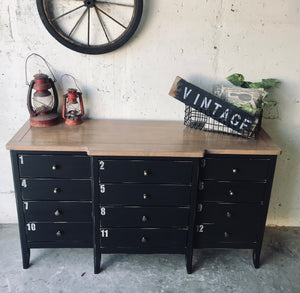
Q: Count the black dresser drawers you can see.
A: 12